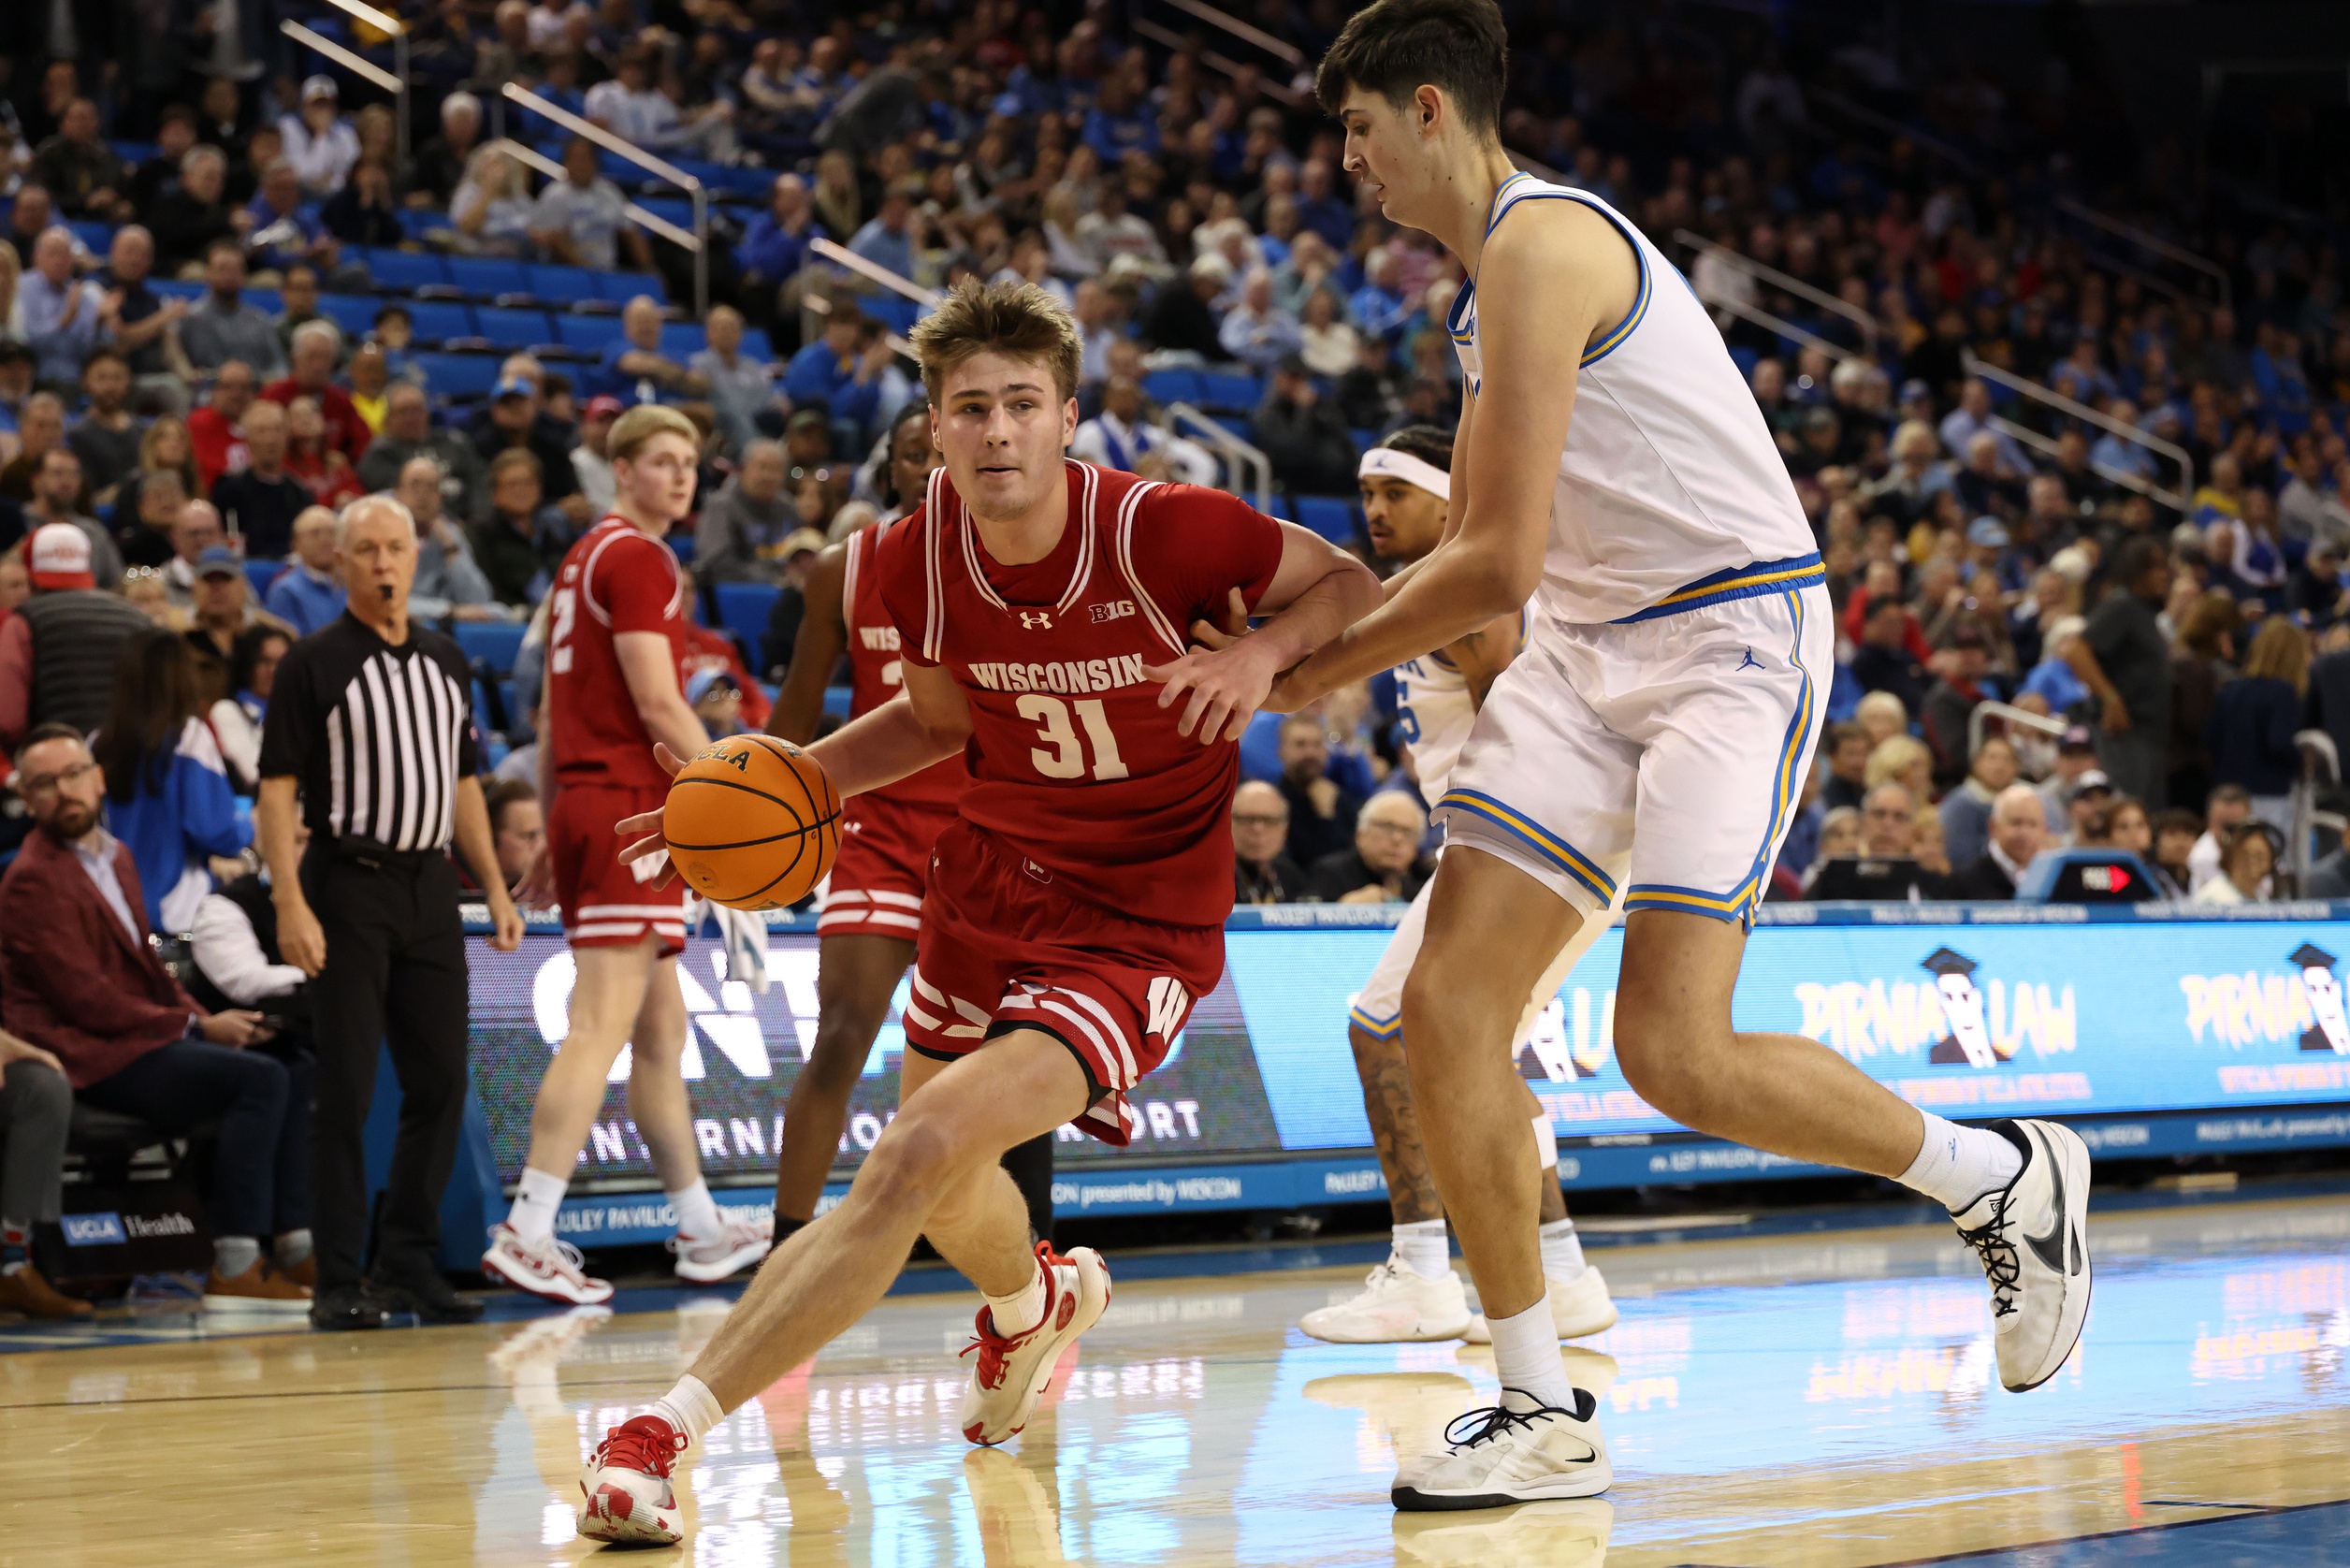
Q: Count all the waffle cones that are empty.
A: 0